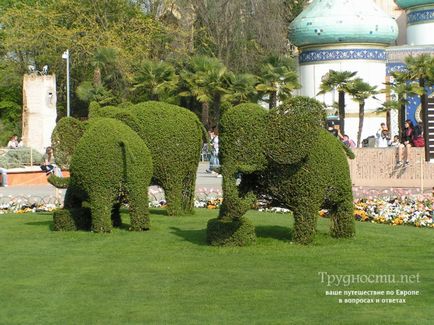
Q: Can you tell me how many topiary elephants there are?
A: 3